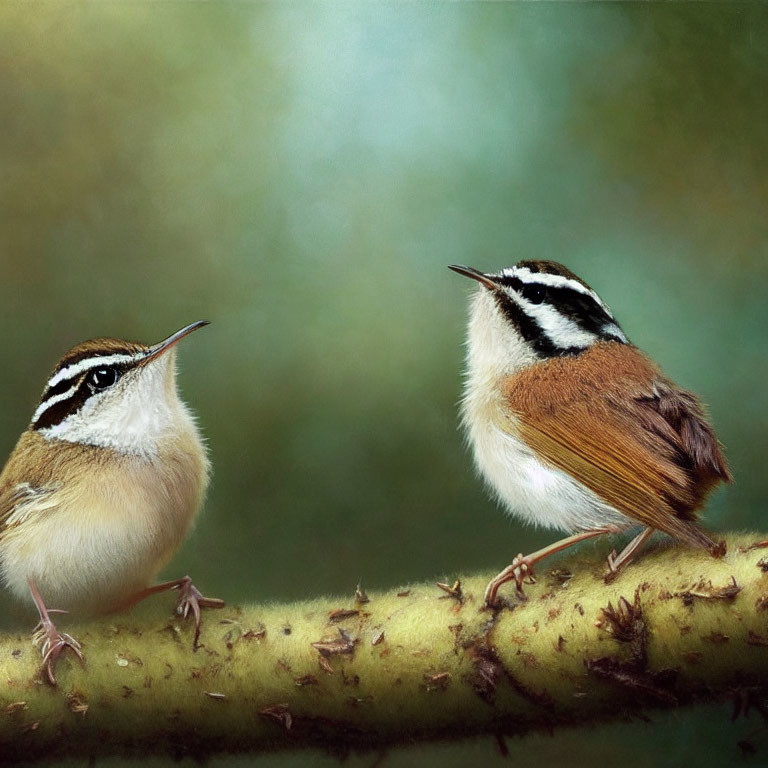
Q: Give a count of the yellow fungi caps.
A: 0